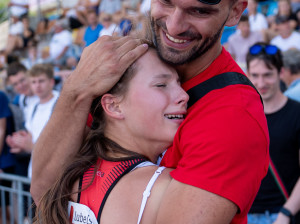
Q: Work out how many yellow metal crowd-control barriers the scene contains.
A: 0